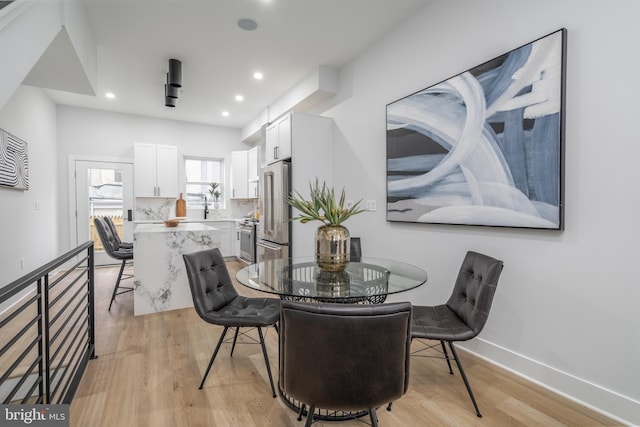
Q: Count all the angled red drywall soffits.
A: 0